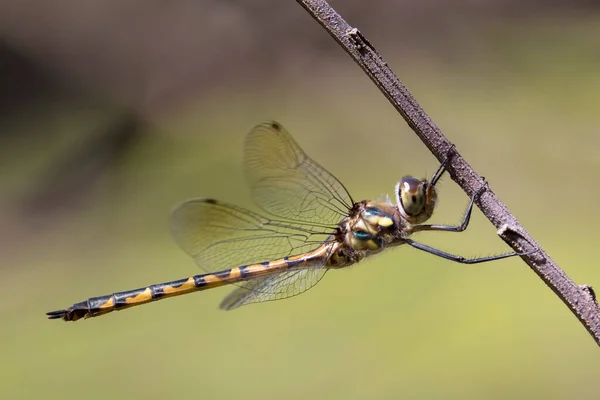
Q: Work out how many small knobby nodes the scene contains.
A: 3